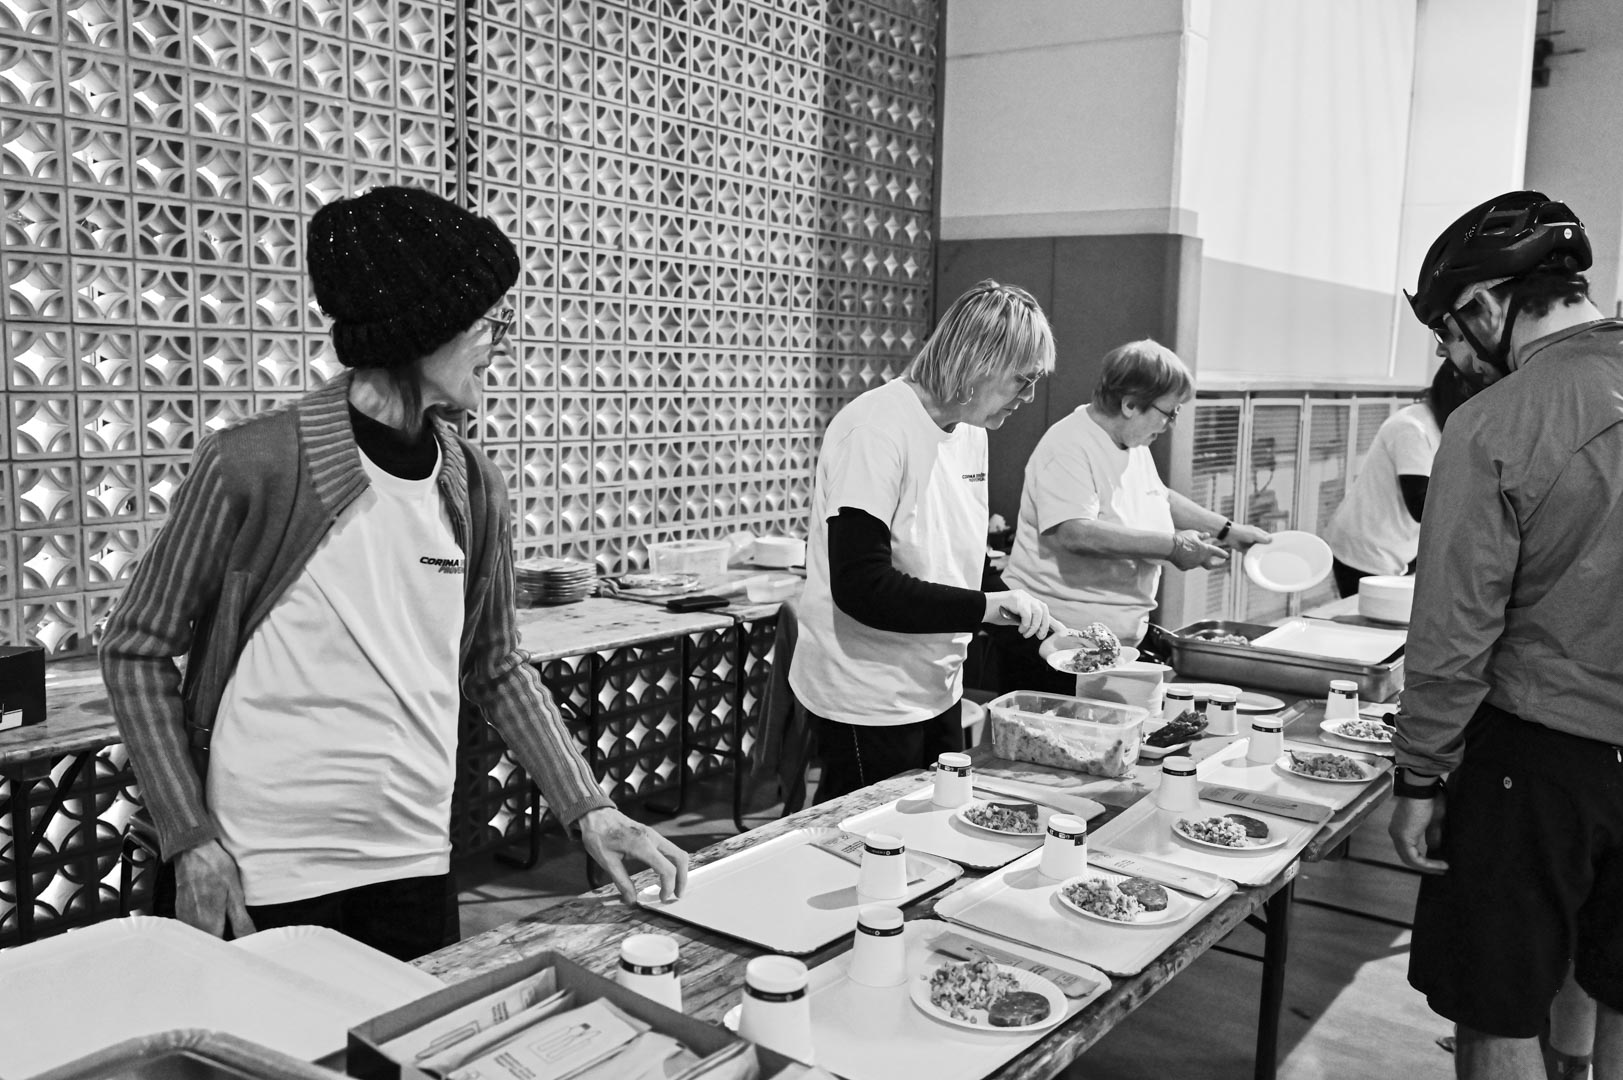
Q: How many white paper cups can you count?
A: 11